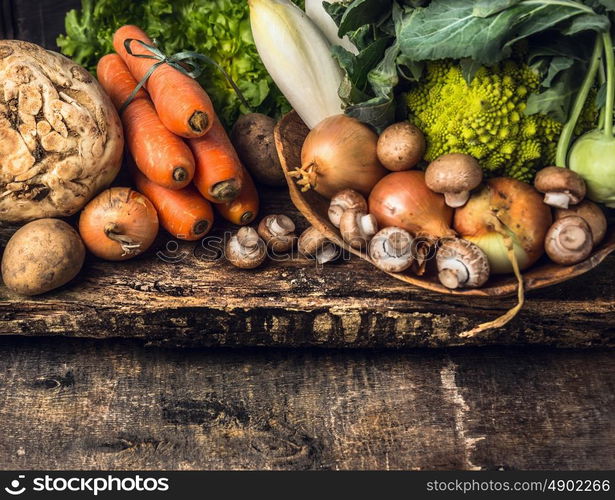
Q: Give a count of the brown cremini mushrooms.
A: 12